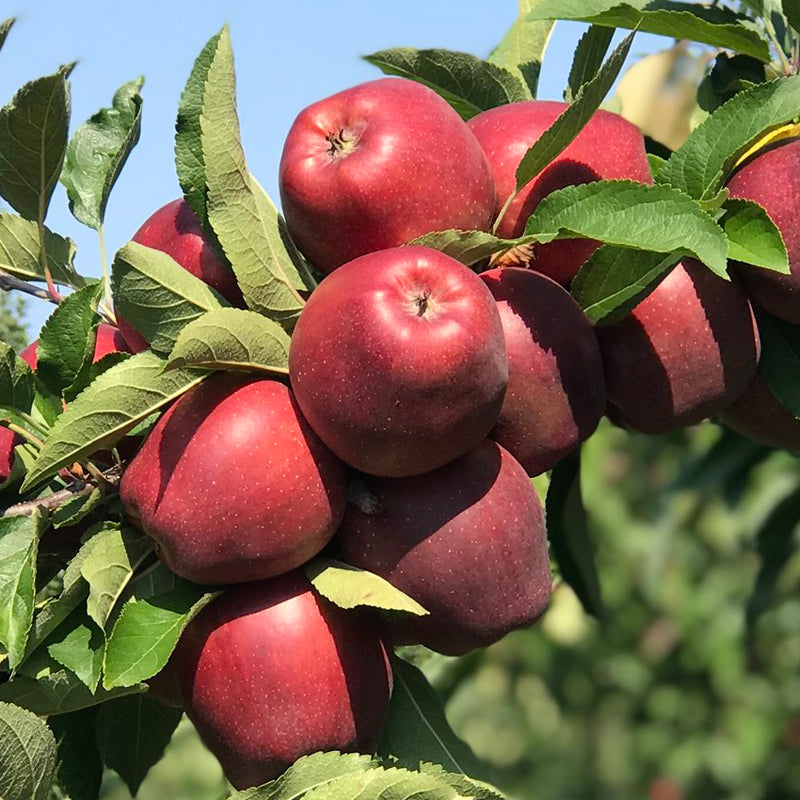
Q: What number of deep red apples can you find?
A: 13